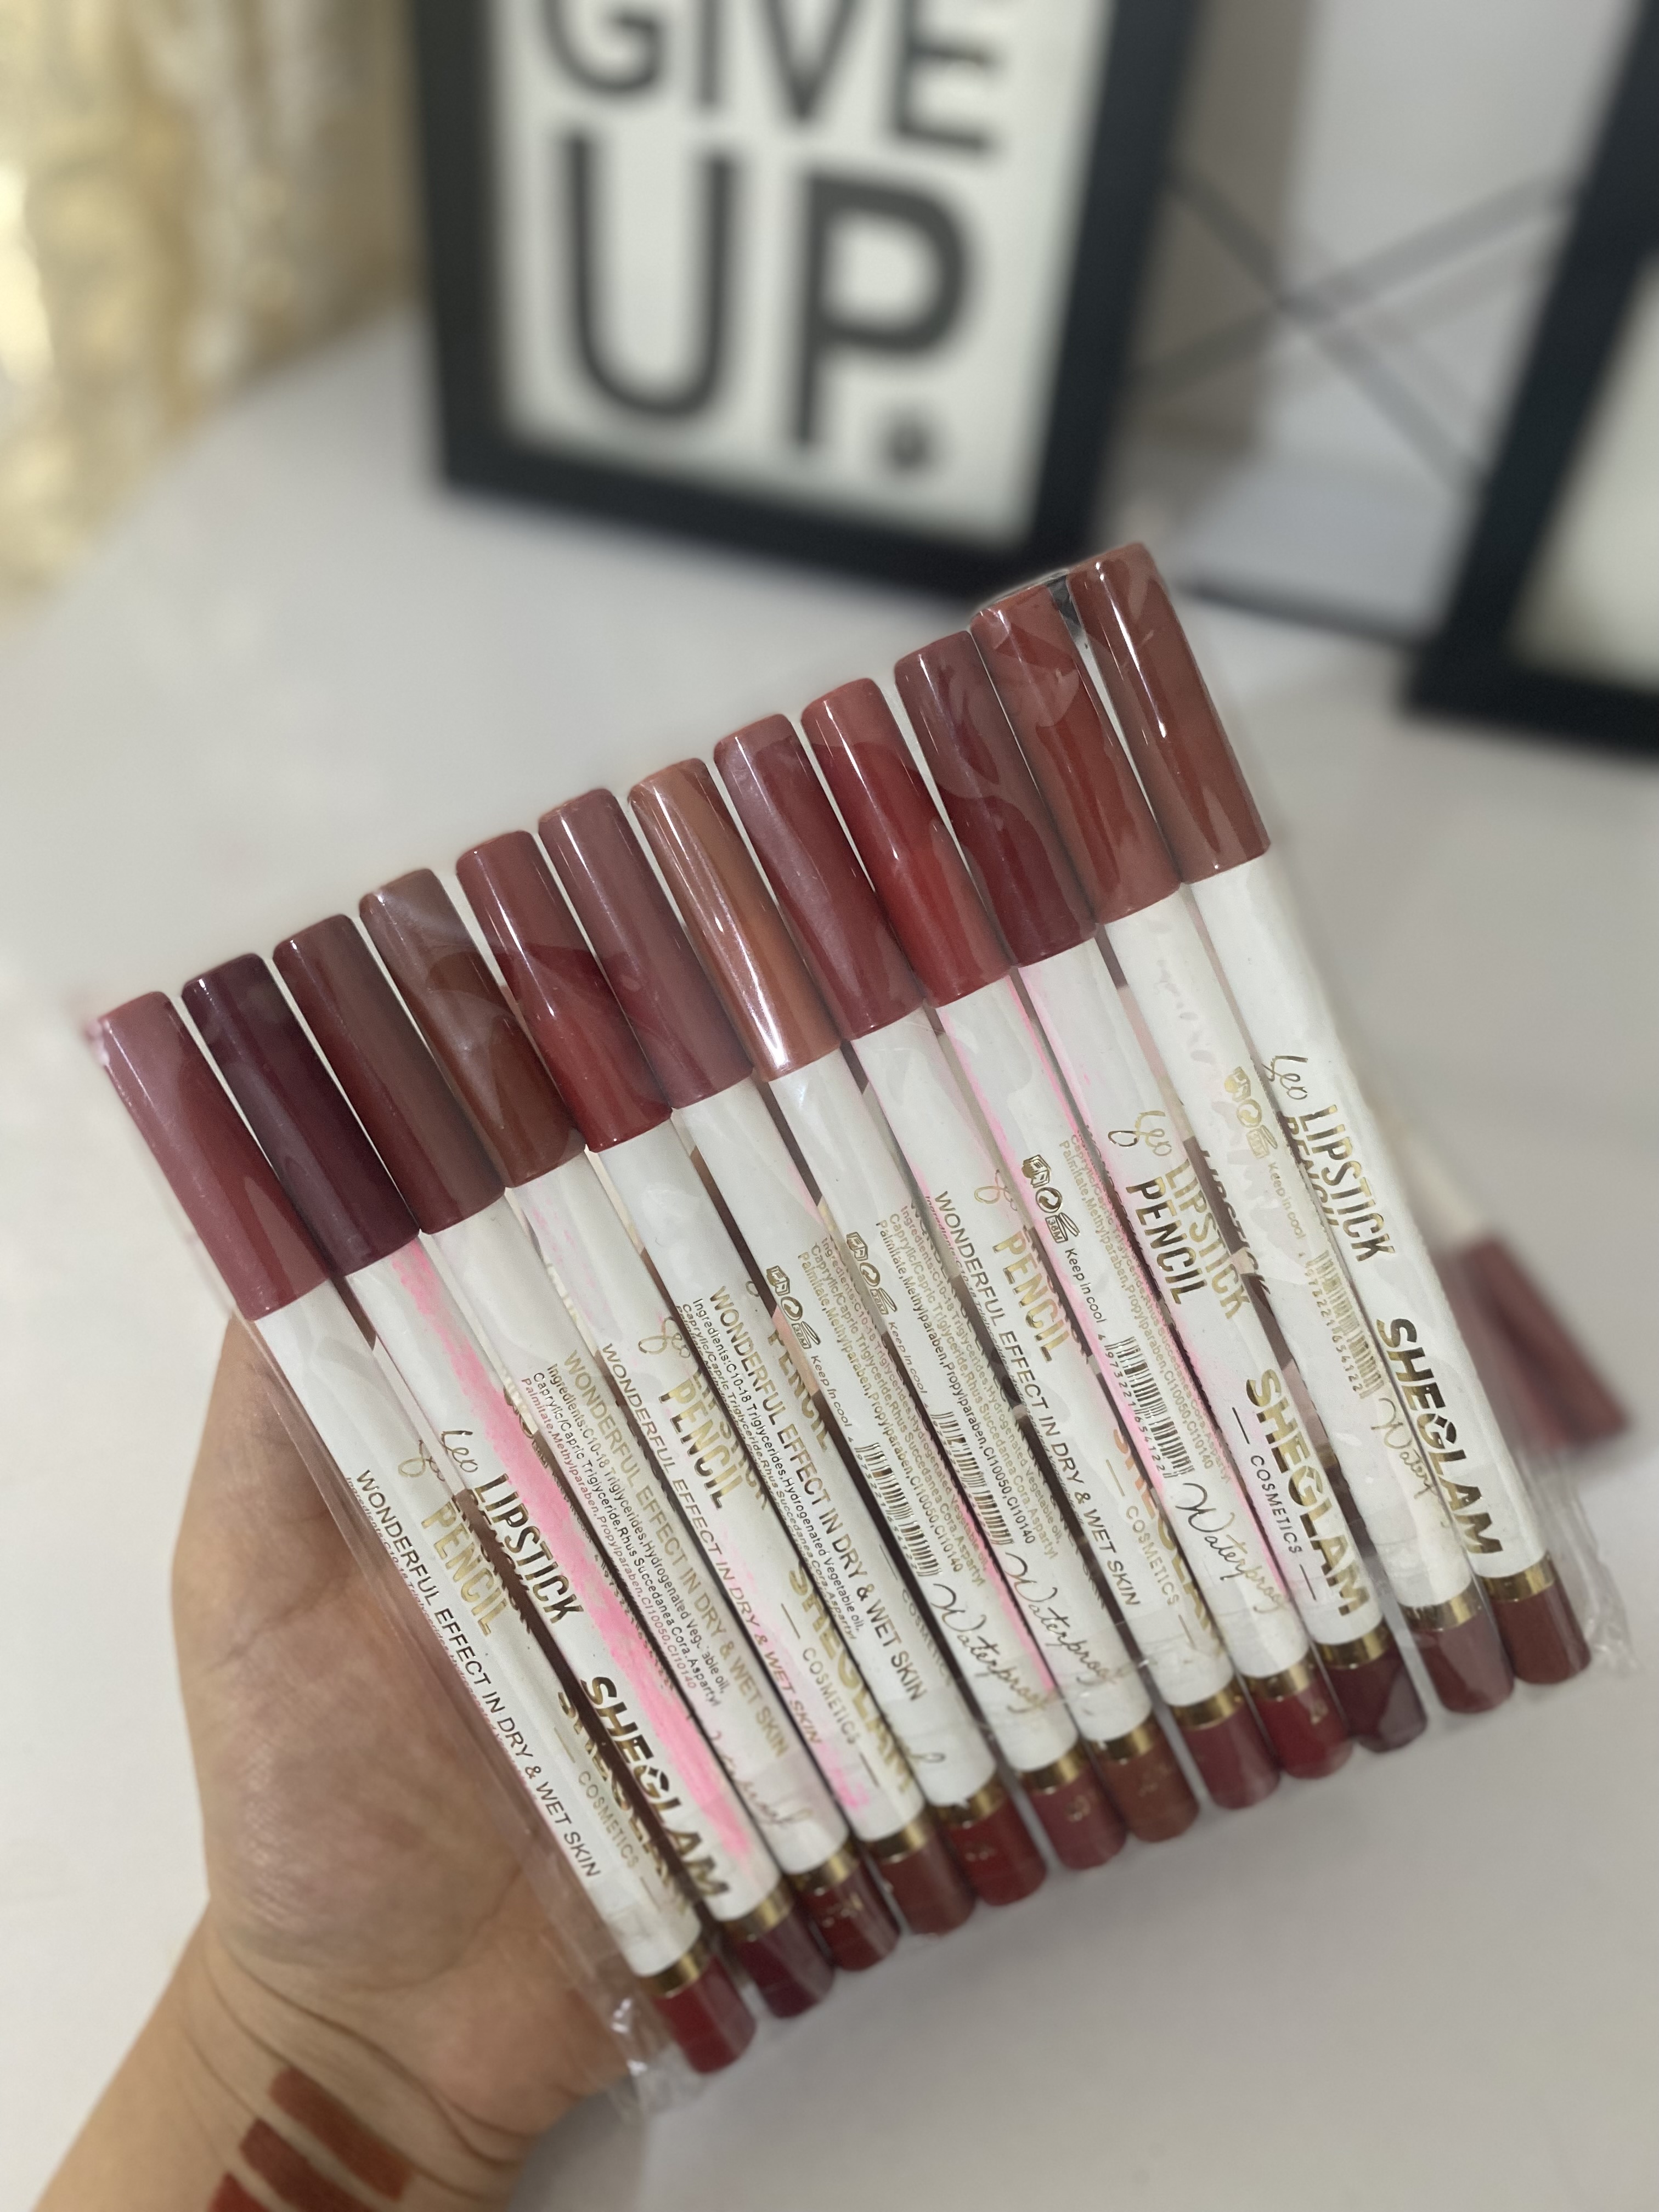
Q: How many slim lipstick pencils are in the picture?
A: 12